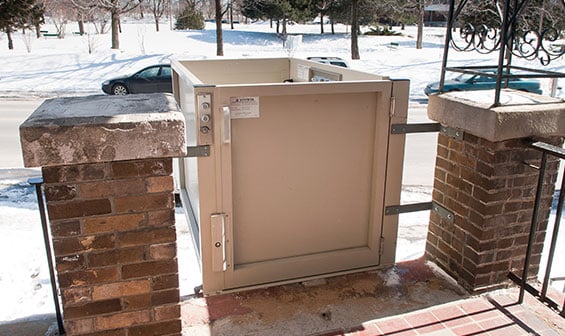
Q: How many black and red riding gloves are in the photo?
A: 0